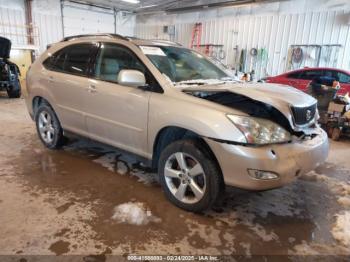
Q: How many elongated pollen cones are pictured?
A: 0